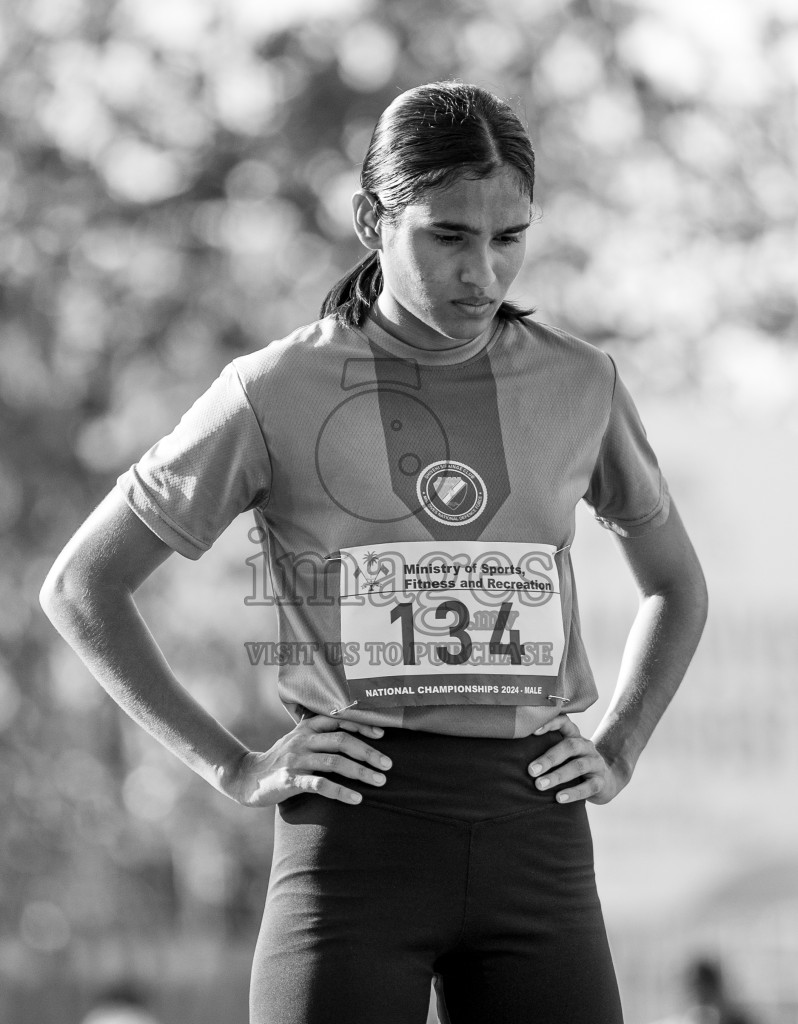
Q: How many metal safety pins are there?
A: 4